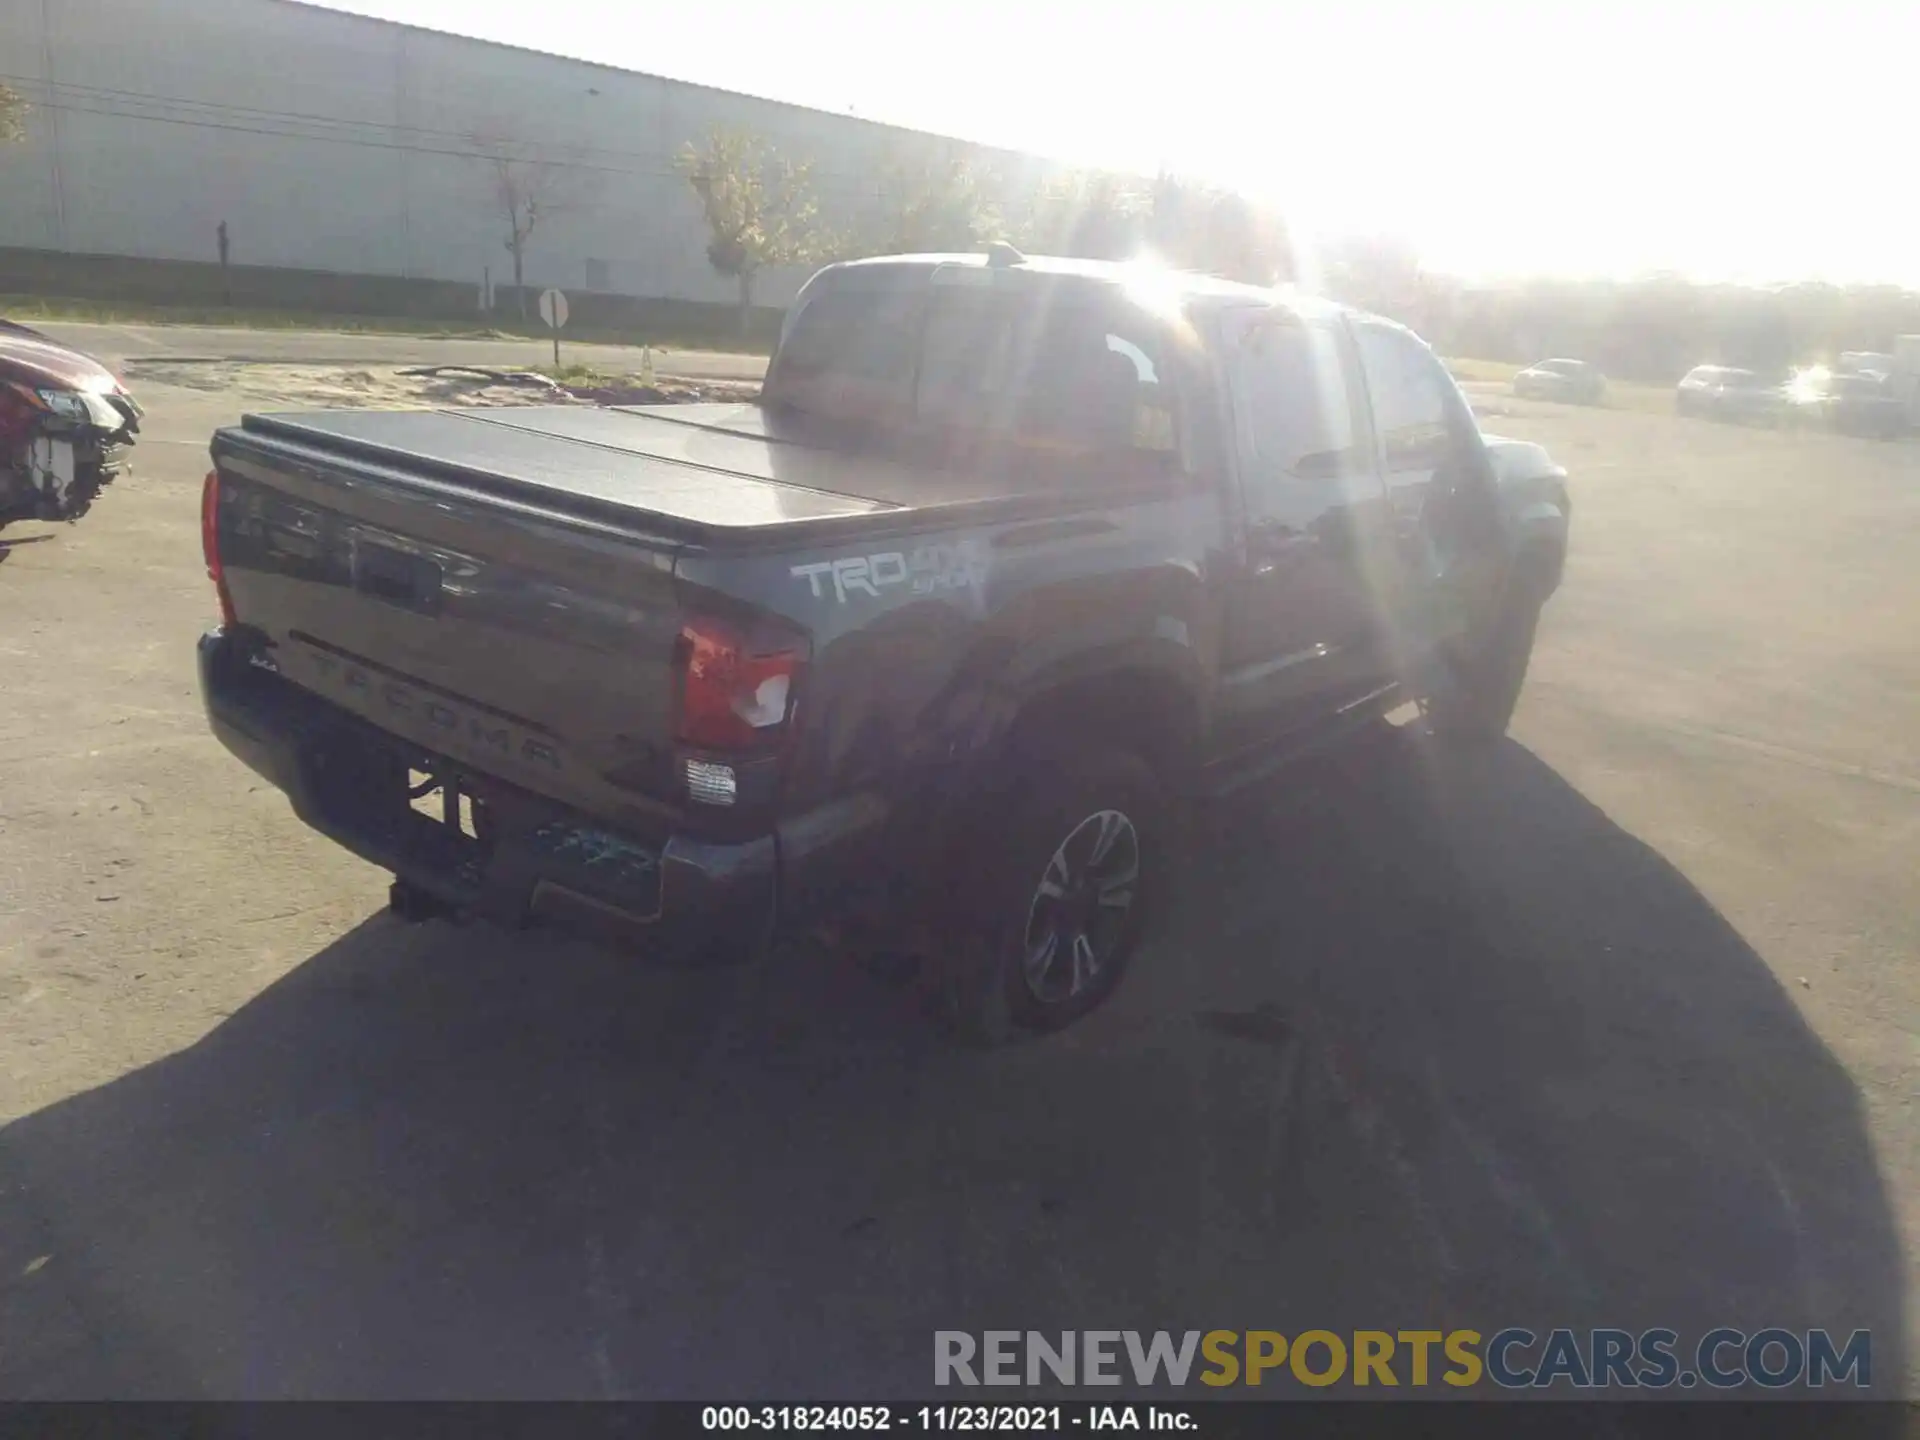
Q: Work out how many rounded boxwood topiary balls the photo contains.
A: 0